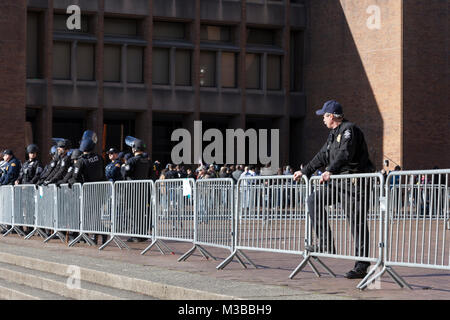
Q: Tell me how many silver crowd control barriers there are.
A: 11